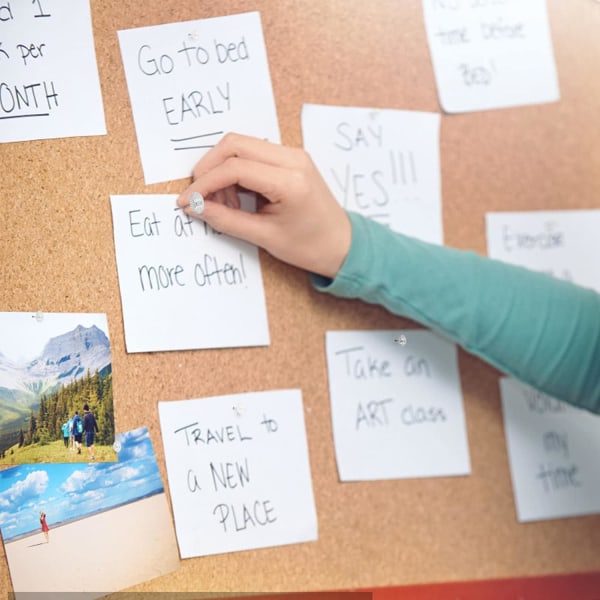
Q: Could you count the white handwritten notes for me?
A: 9